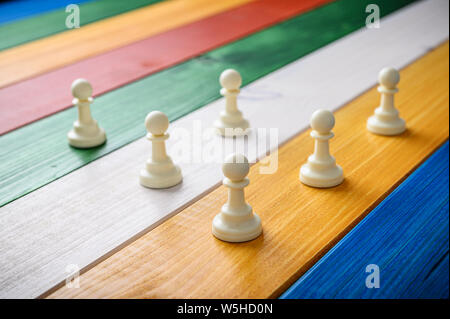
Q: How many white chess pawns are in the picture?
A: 6